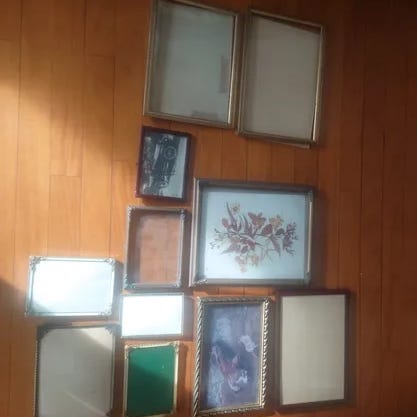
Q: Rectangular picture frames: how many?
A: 11